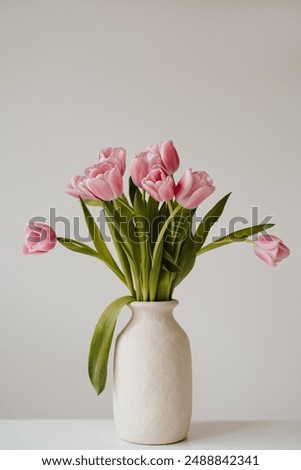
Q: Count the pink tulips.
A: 9